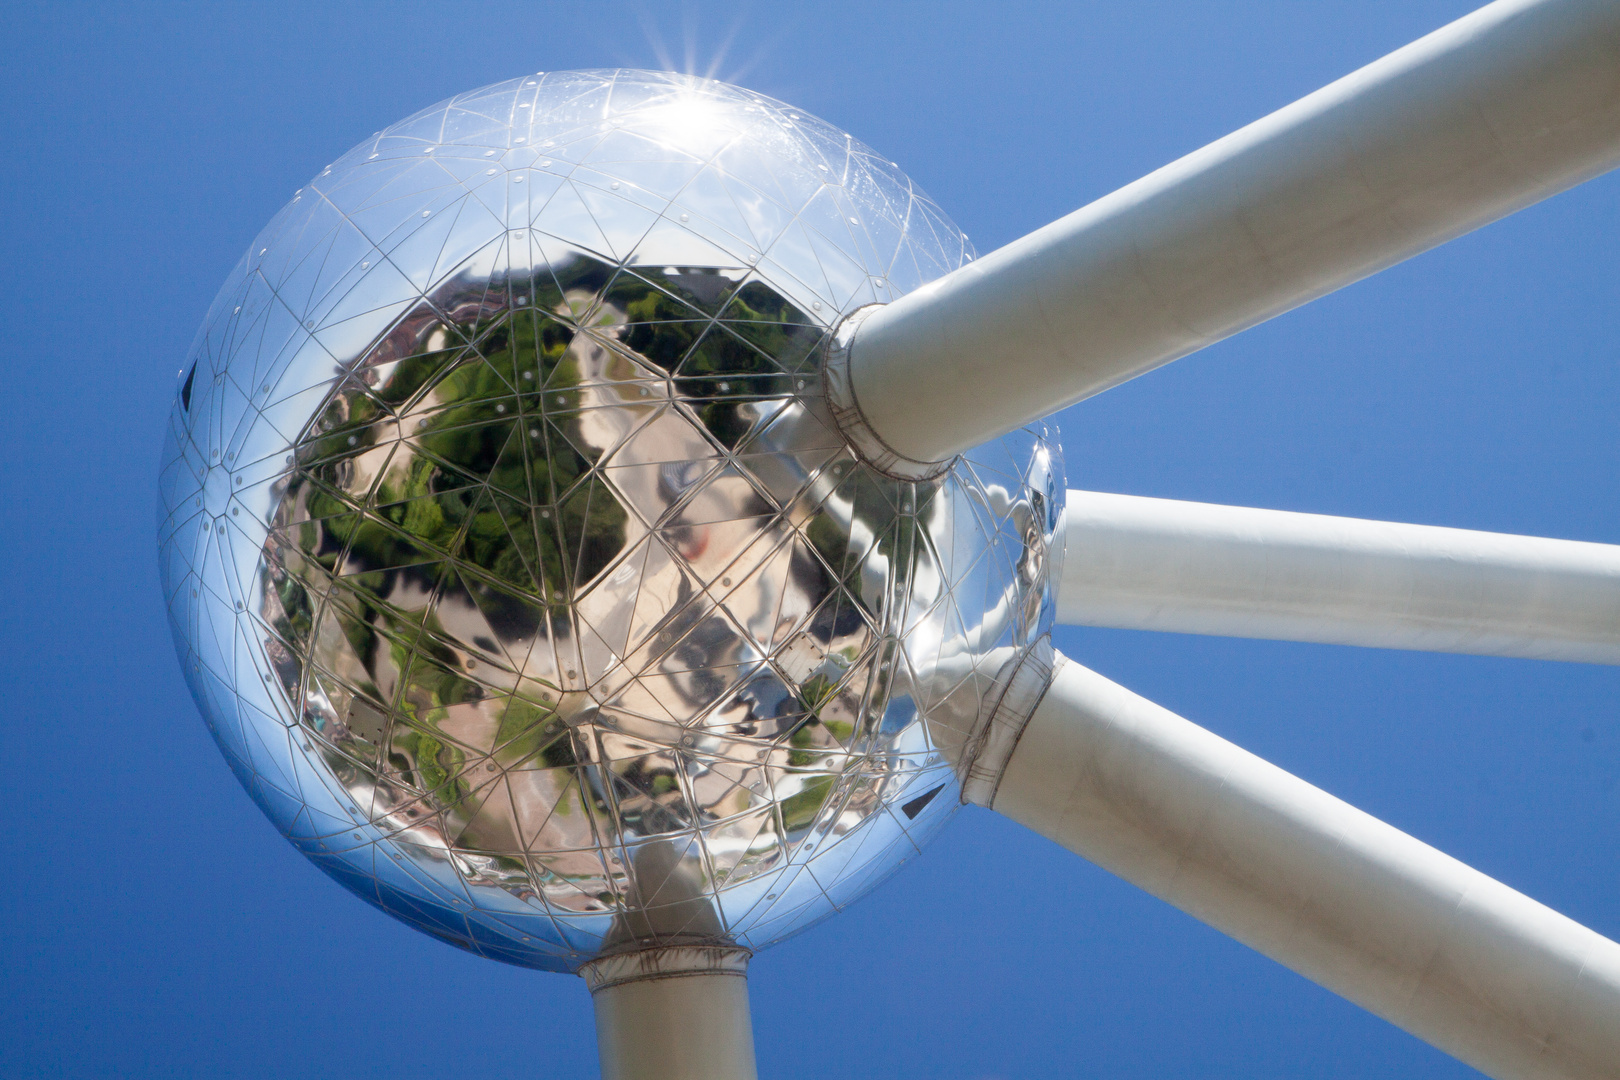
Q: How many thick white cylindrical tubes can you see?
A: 4